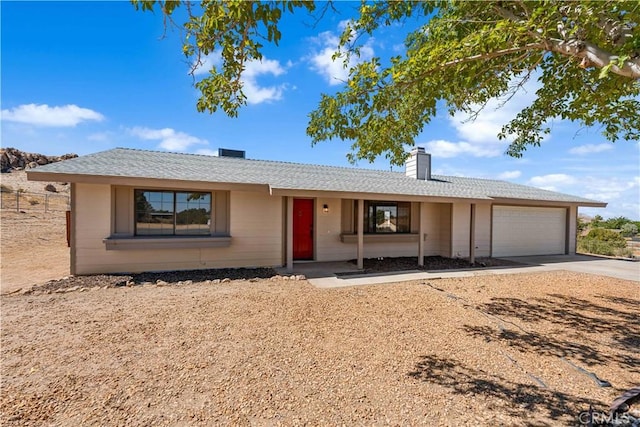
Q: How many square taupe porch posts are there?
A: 4